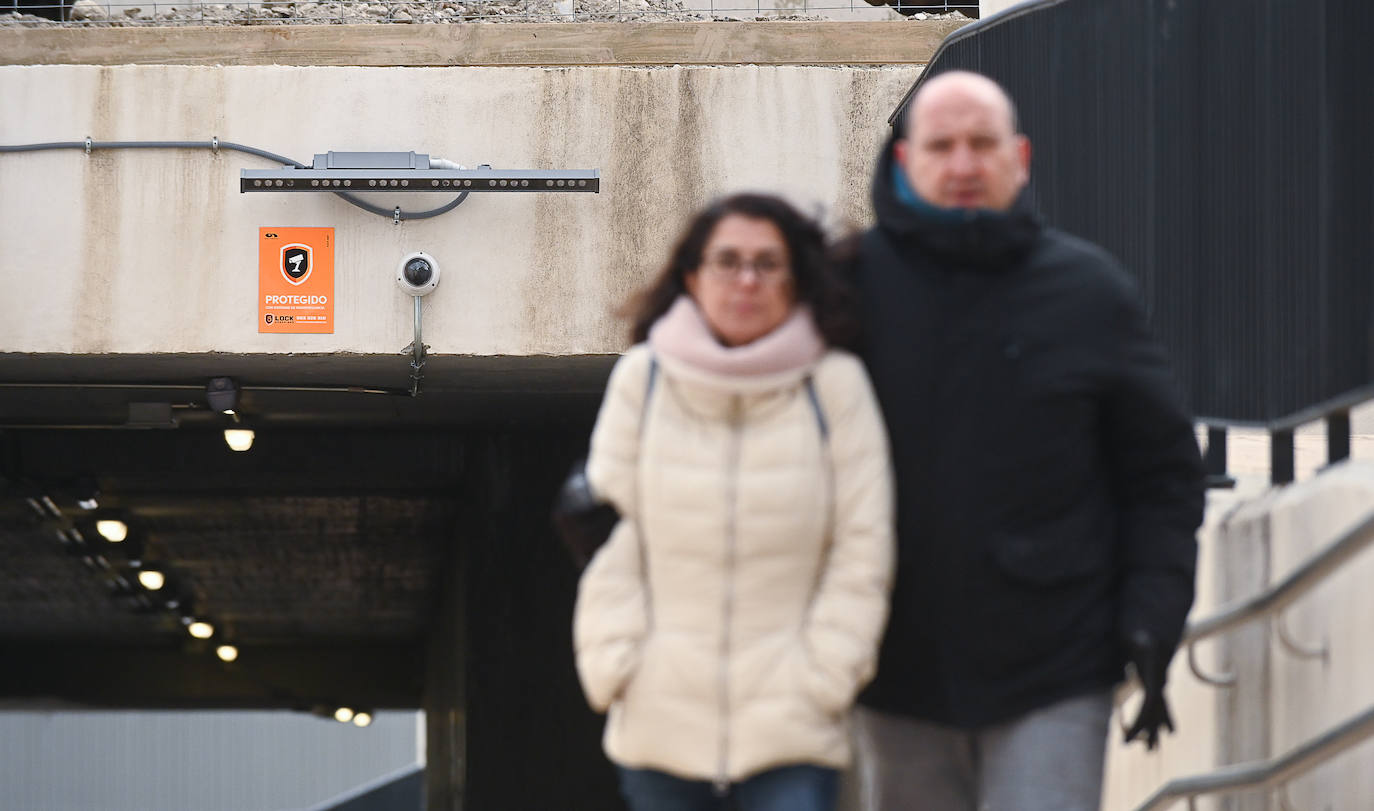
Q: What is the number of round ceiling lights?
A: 7